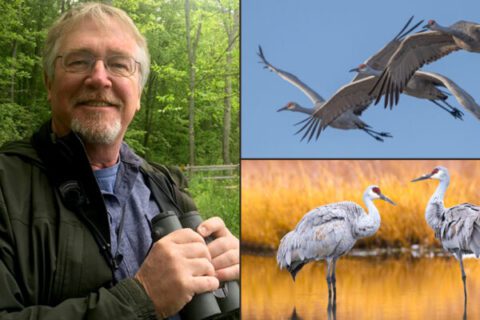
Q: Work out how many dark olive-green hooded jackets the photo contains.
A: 1